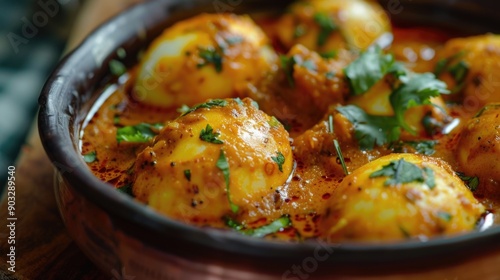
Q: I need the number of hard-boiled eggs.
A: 7